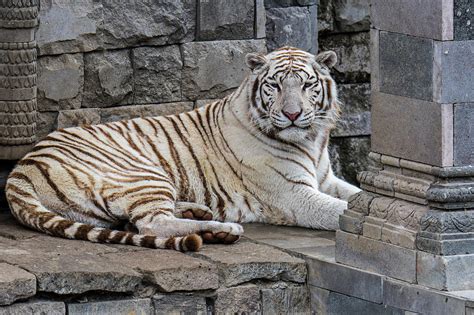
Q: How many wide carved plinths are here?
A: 1